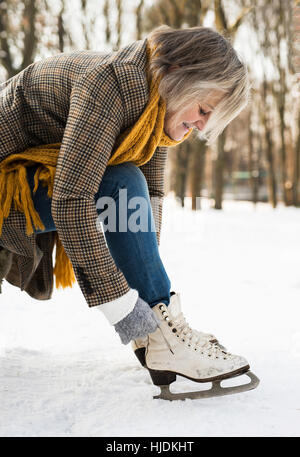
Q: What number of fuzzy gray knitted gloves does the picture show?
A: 1